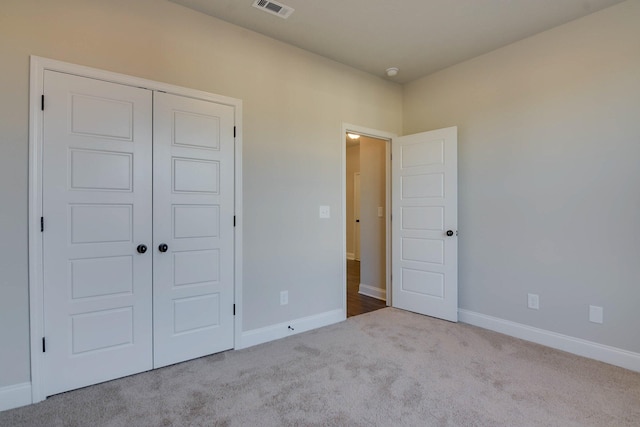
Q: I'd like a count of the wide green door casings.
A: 0